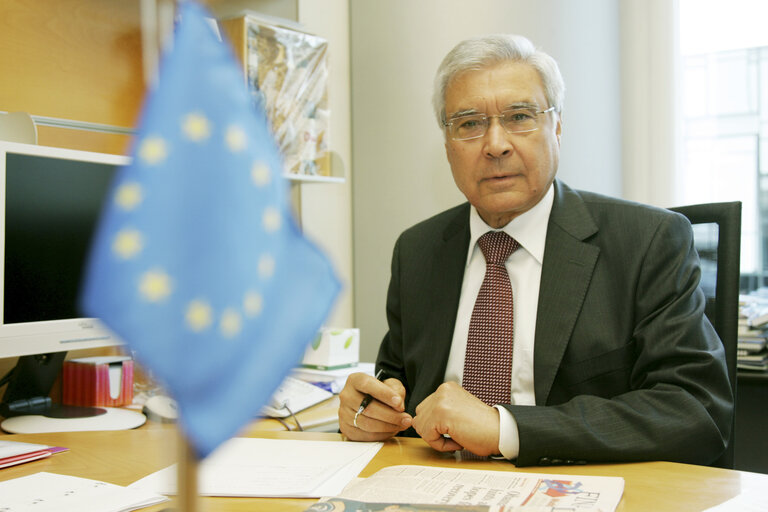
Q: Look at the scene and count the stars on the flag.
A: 12